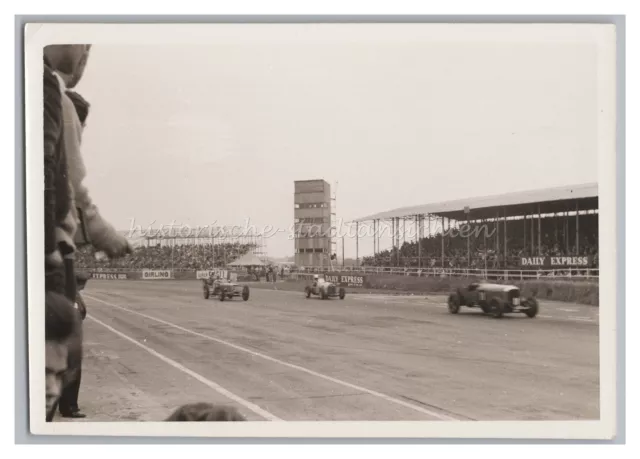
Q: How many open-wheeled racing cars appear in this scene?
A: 3